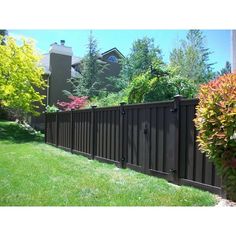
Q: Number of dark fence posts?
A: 6